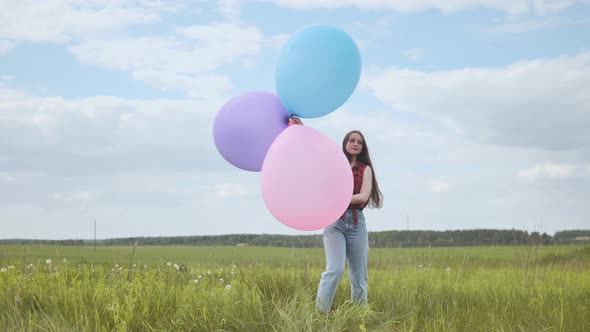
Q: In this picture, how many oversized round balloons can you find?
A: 3